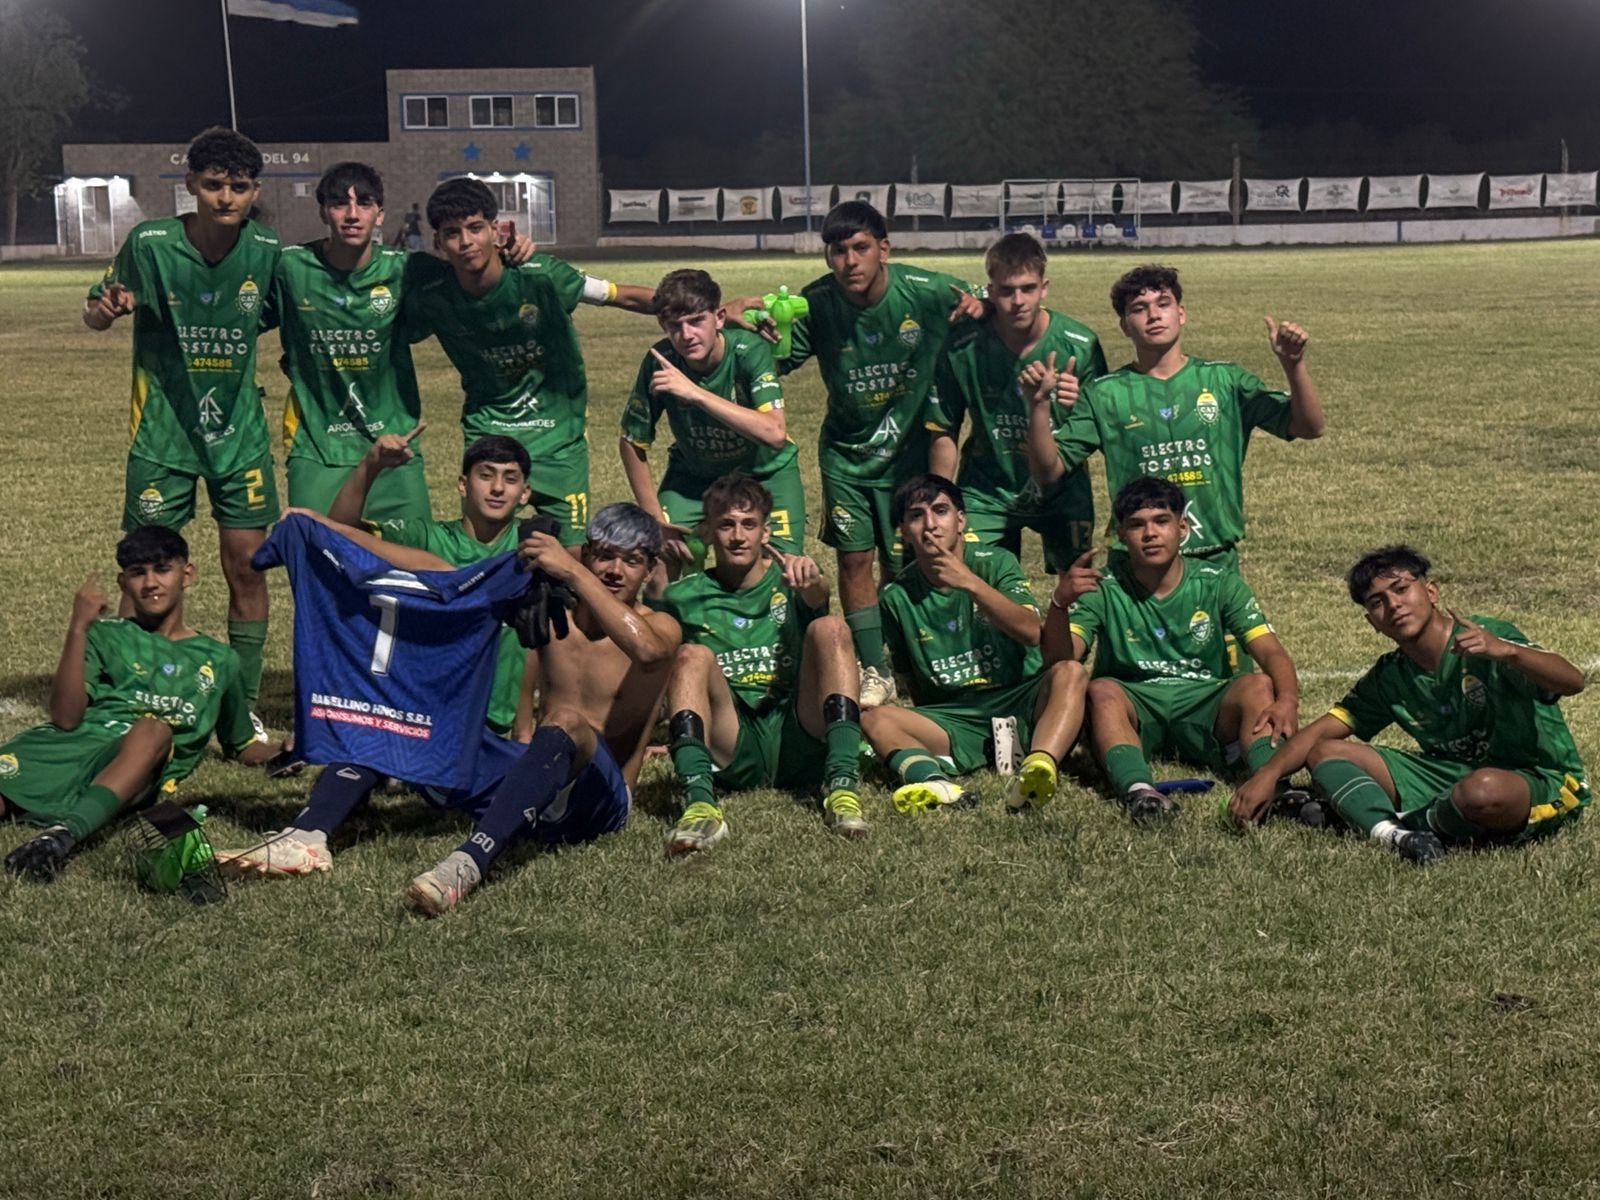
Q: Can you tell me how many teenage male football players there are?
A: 14